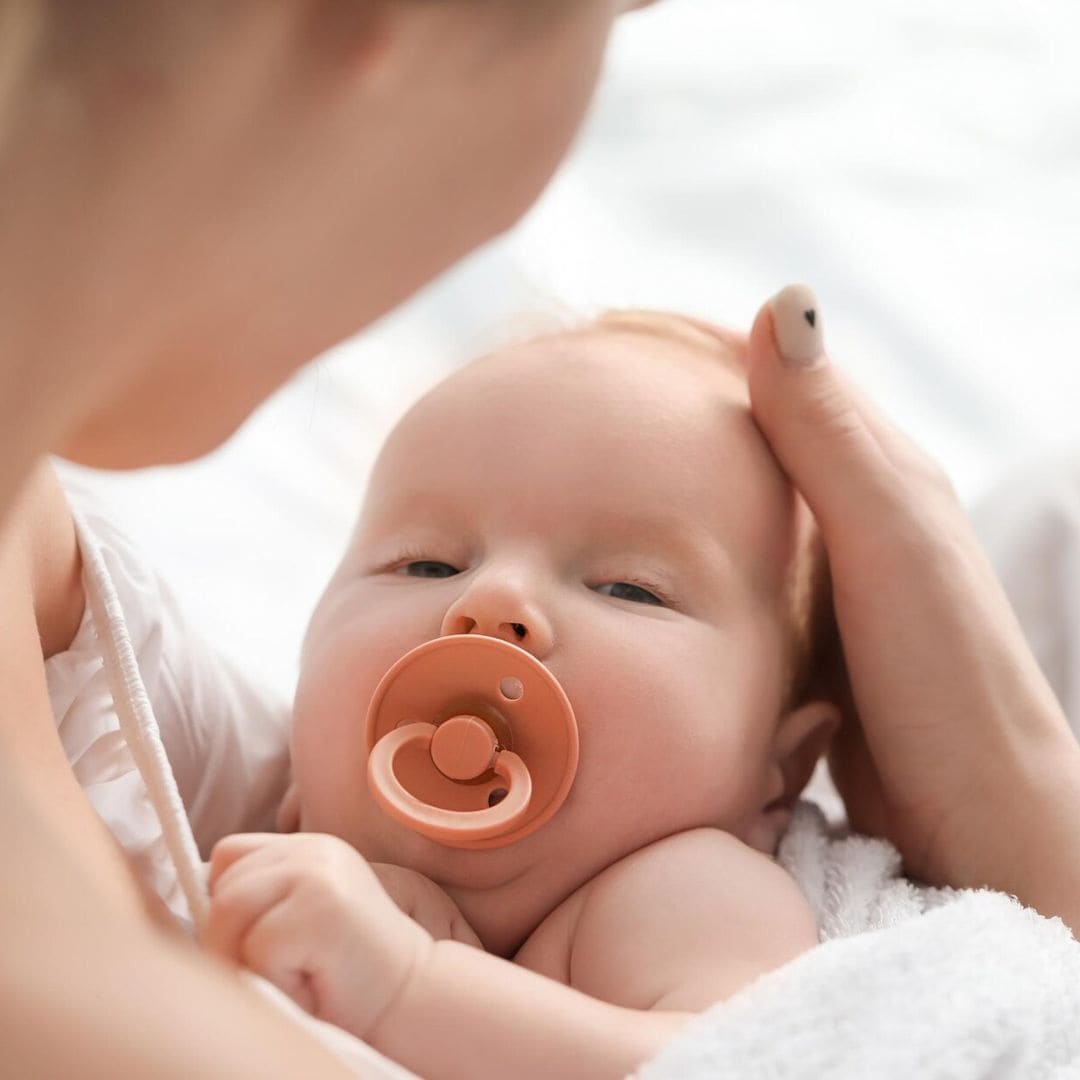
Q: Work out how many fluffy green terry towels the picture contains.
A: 0